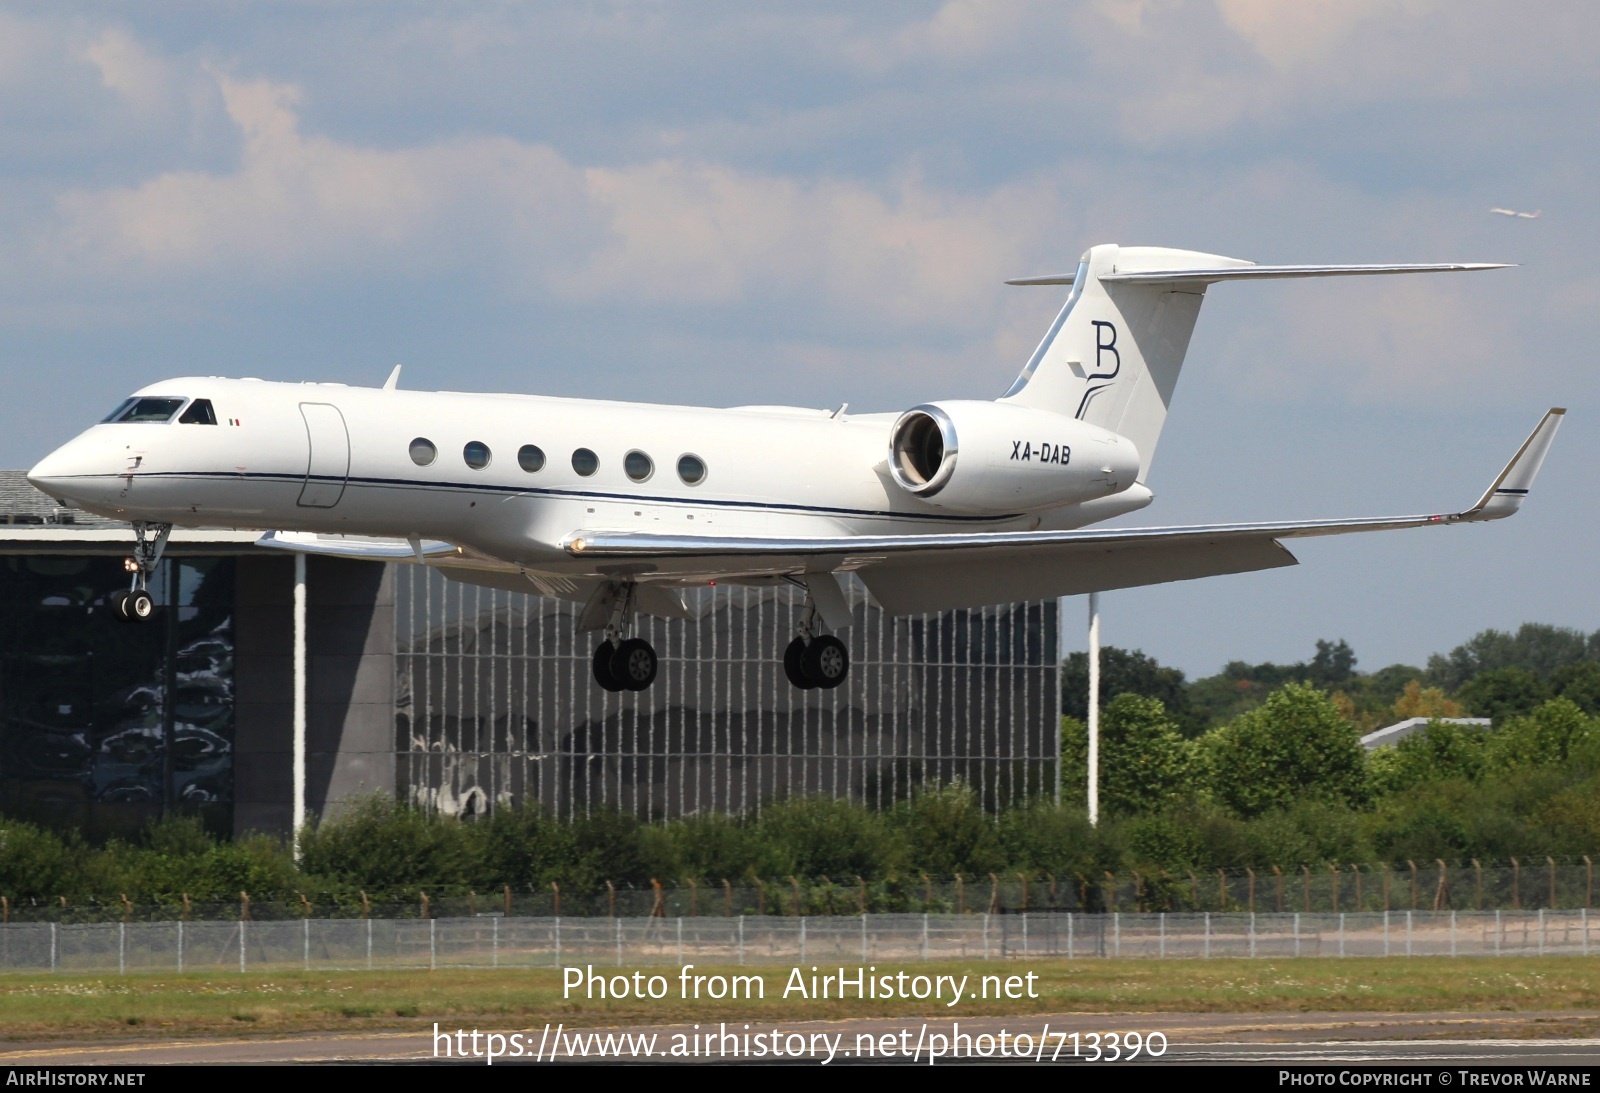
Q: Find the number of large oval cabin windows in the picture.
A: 6